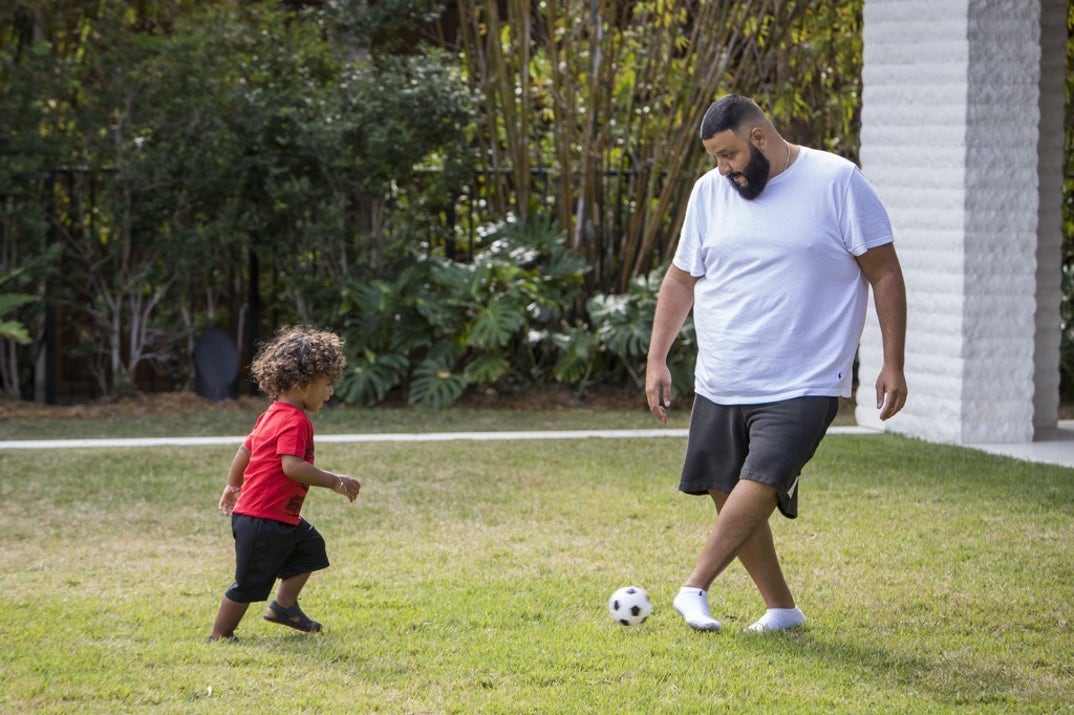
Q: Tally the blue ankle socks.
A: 0